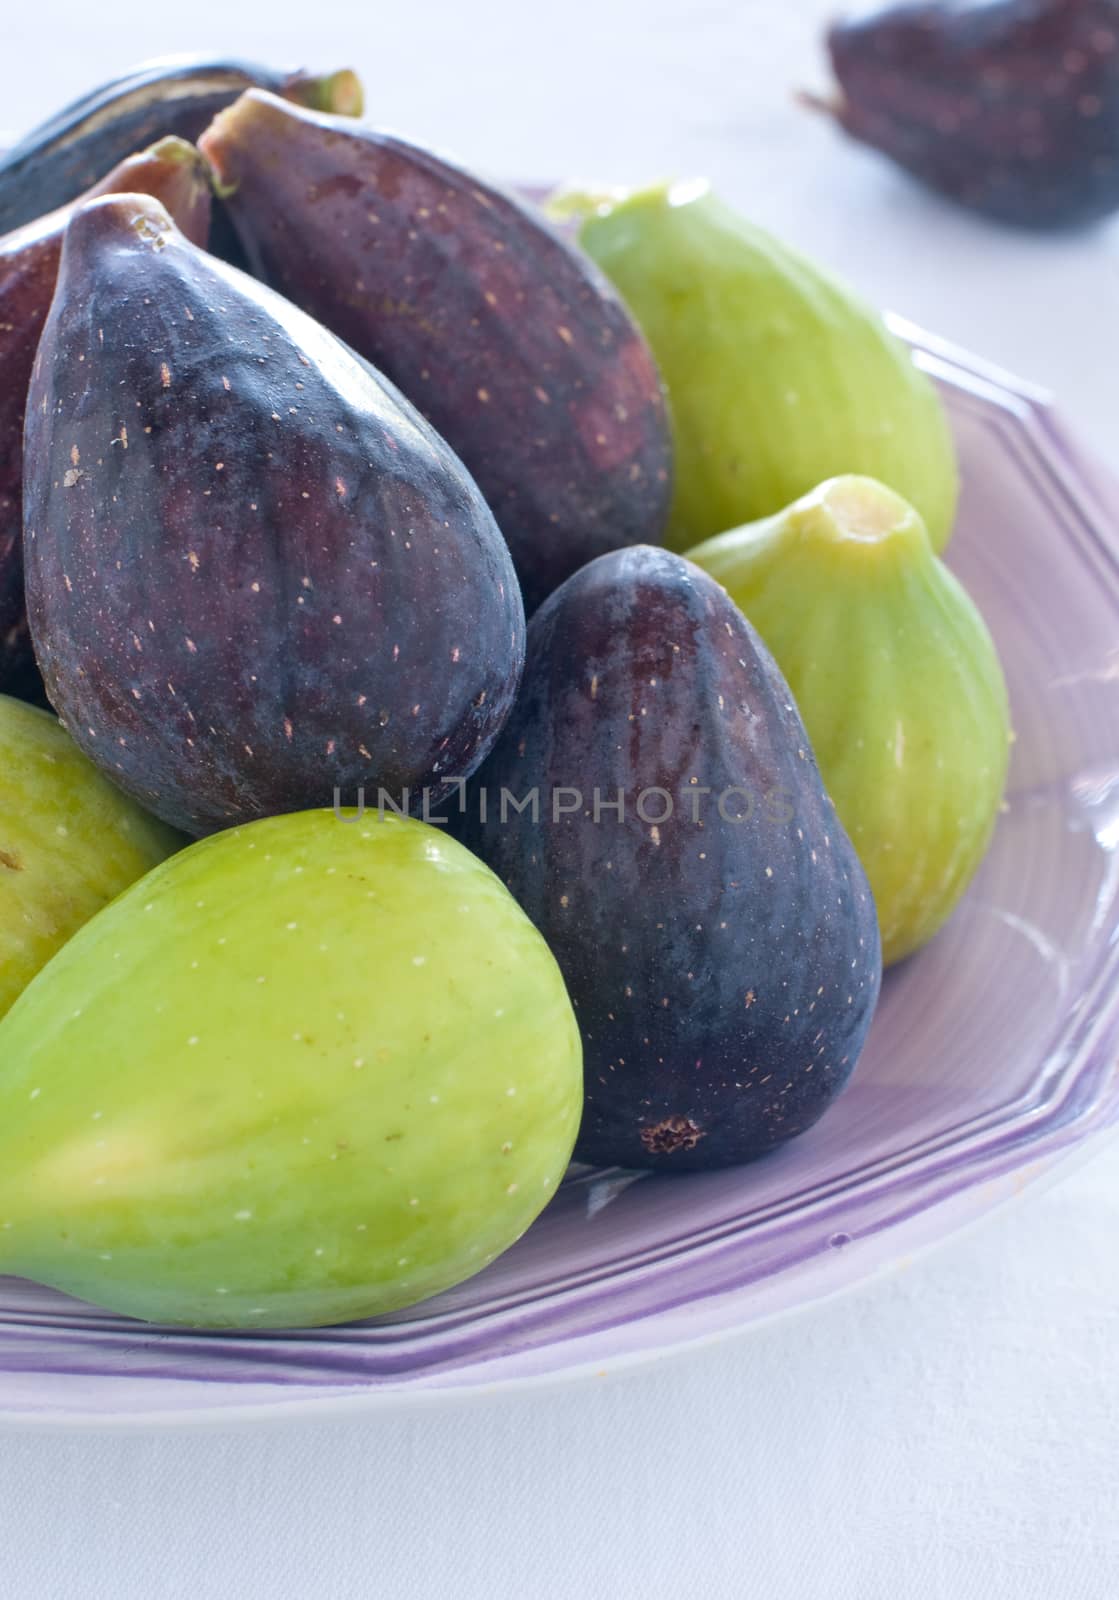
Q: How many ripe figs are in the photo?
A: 6